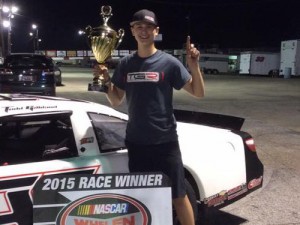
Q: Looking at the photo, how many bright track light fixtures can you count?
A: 8